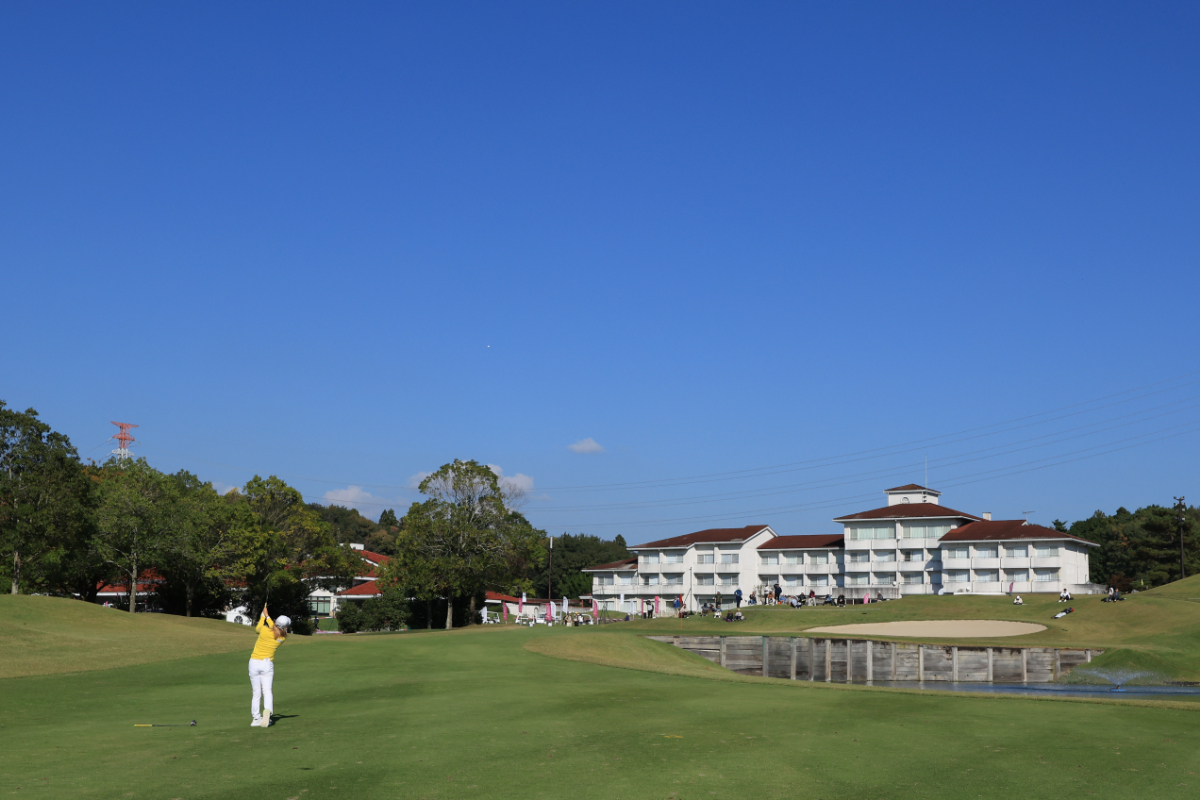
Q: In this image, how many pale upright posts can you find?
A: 15